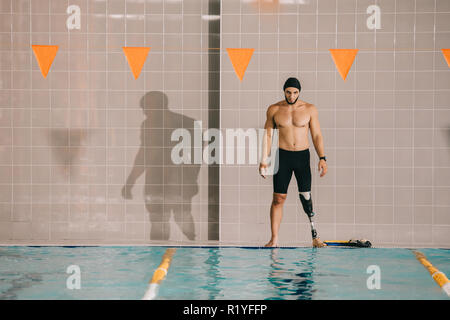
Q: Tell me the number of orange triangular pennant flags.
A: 5